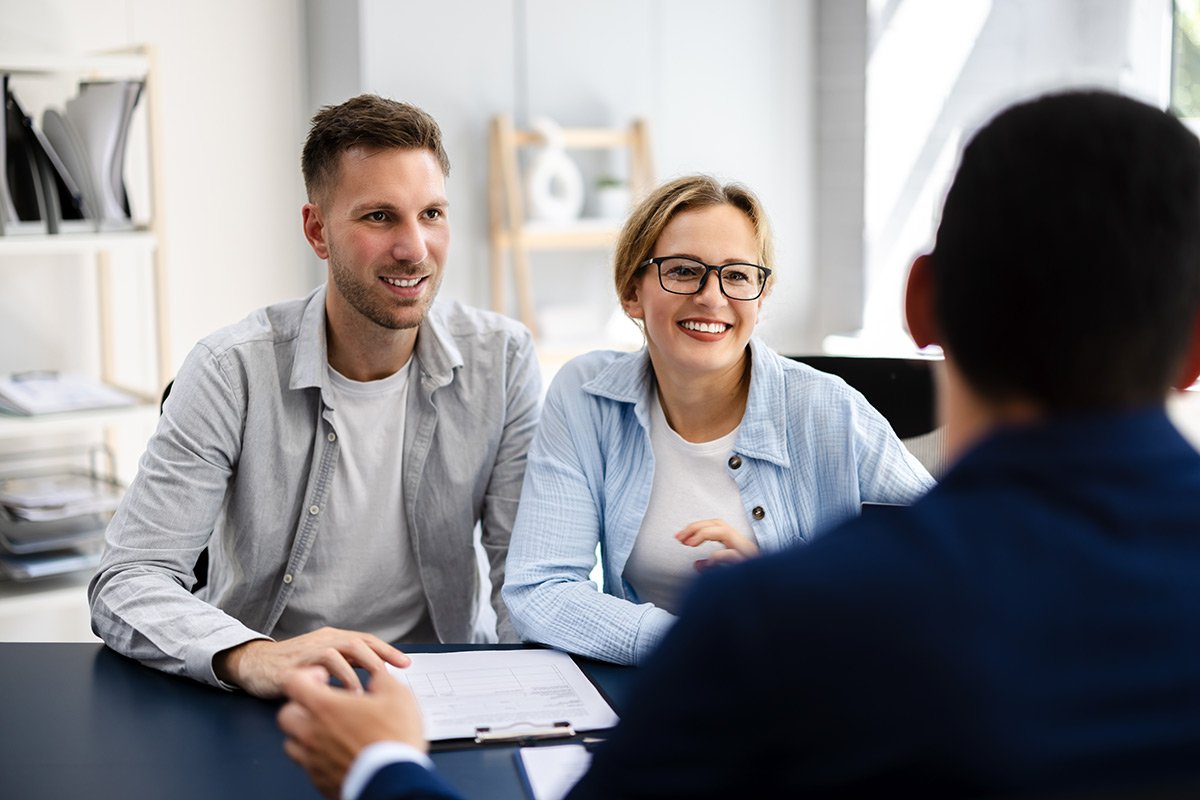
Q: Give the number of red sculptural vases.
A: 0